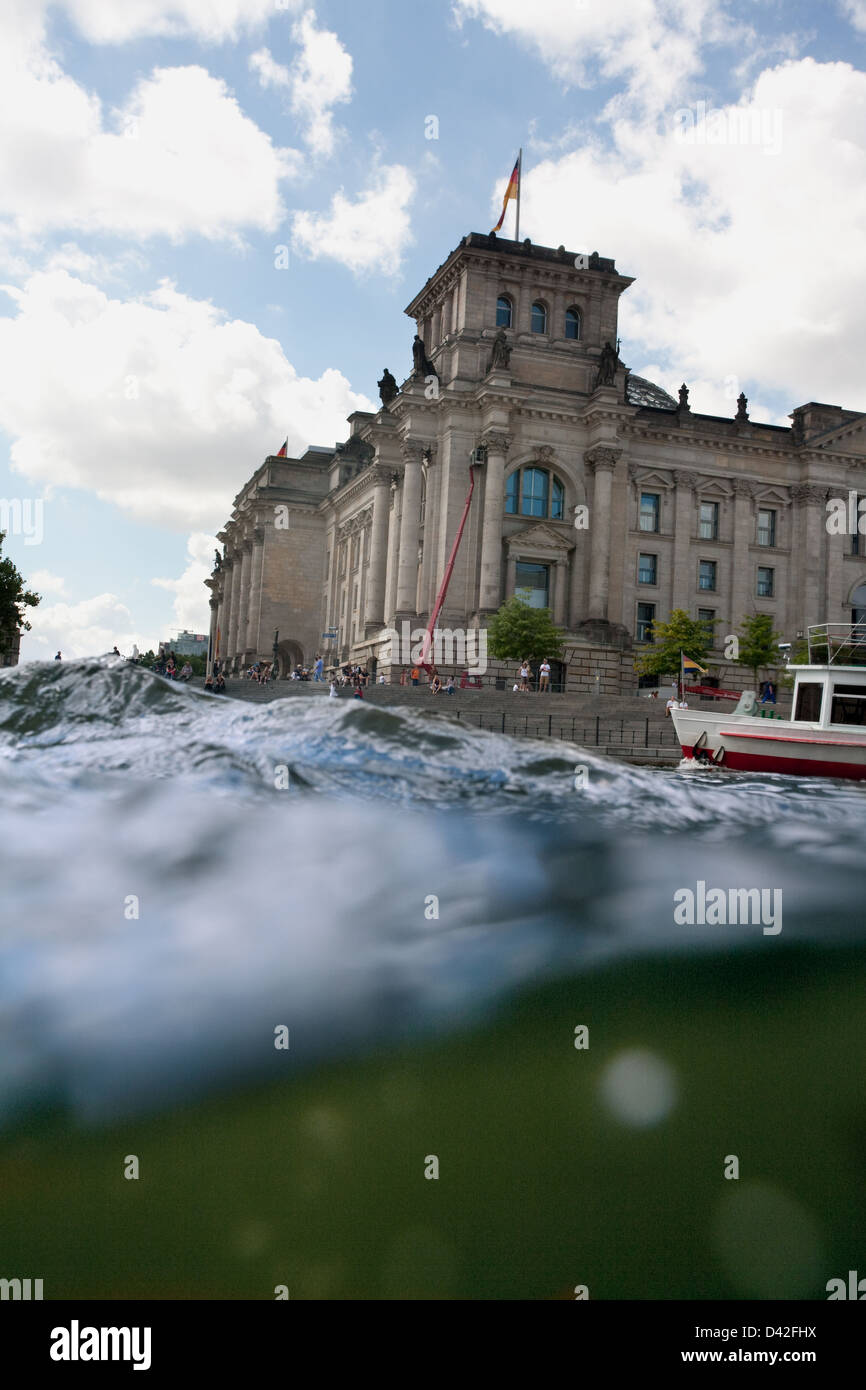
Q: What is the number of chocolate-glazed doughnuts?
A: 0